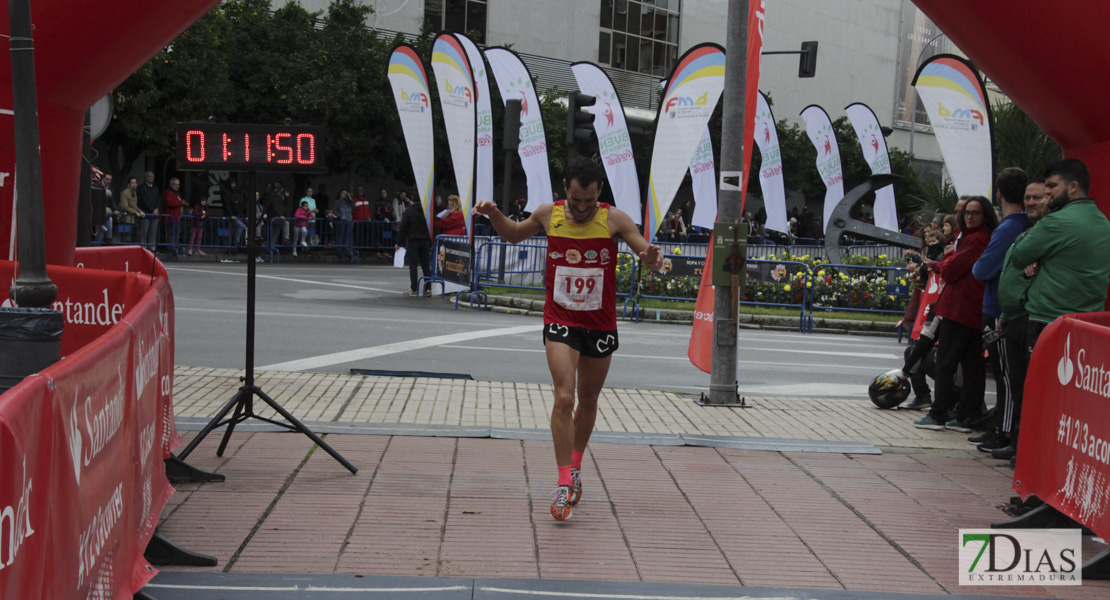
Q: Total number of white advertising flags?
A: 11